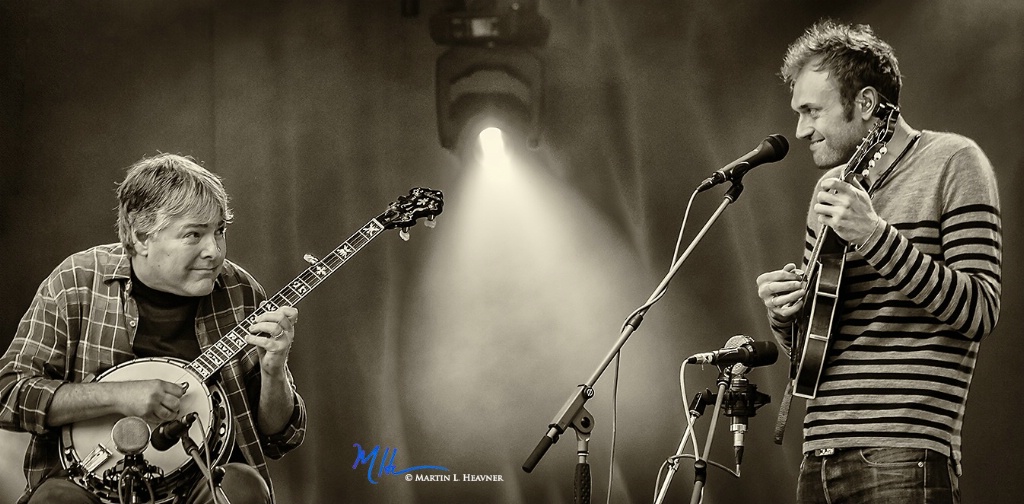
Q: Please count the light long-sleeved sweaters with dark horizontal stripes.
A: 1